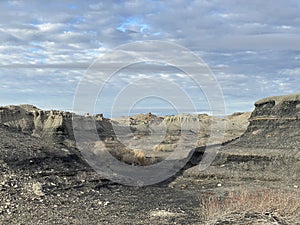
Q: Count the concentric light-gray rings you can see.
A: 2